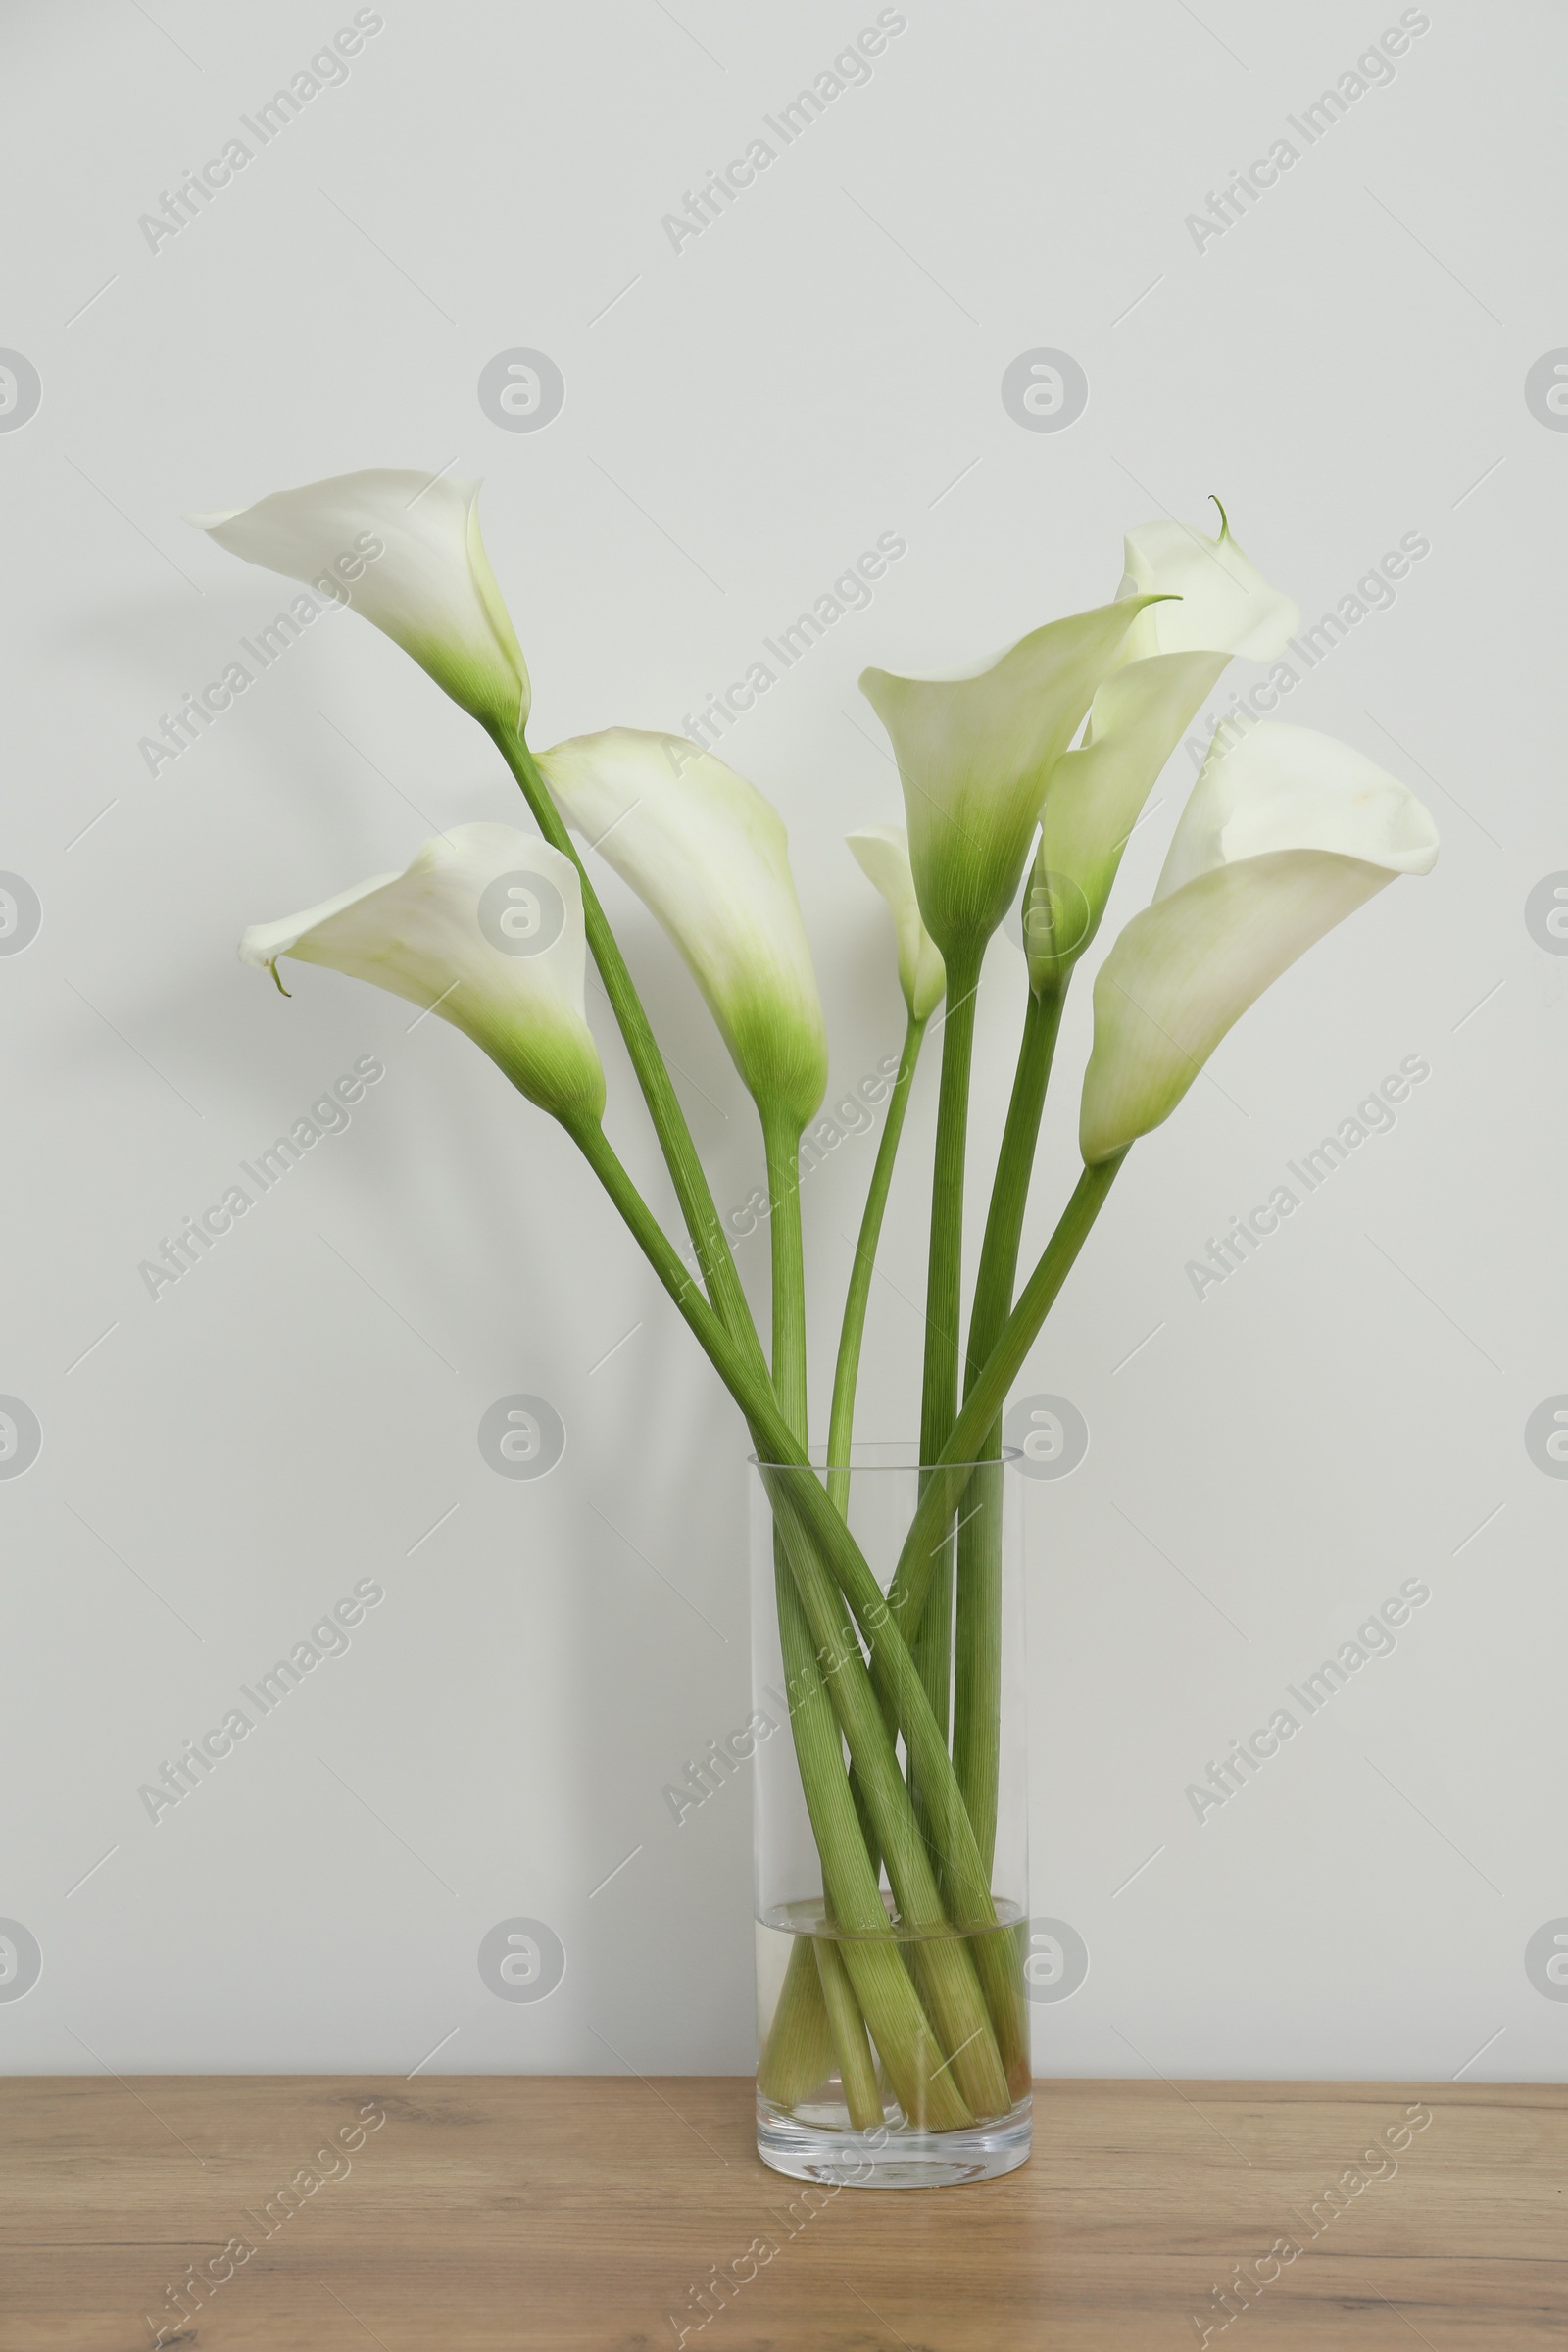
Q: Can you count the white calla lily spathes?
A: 7